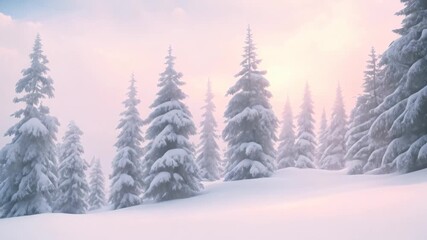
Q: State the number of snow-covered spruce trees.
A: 13